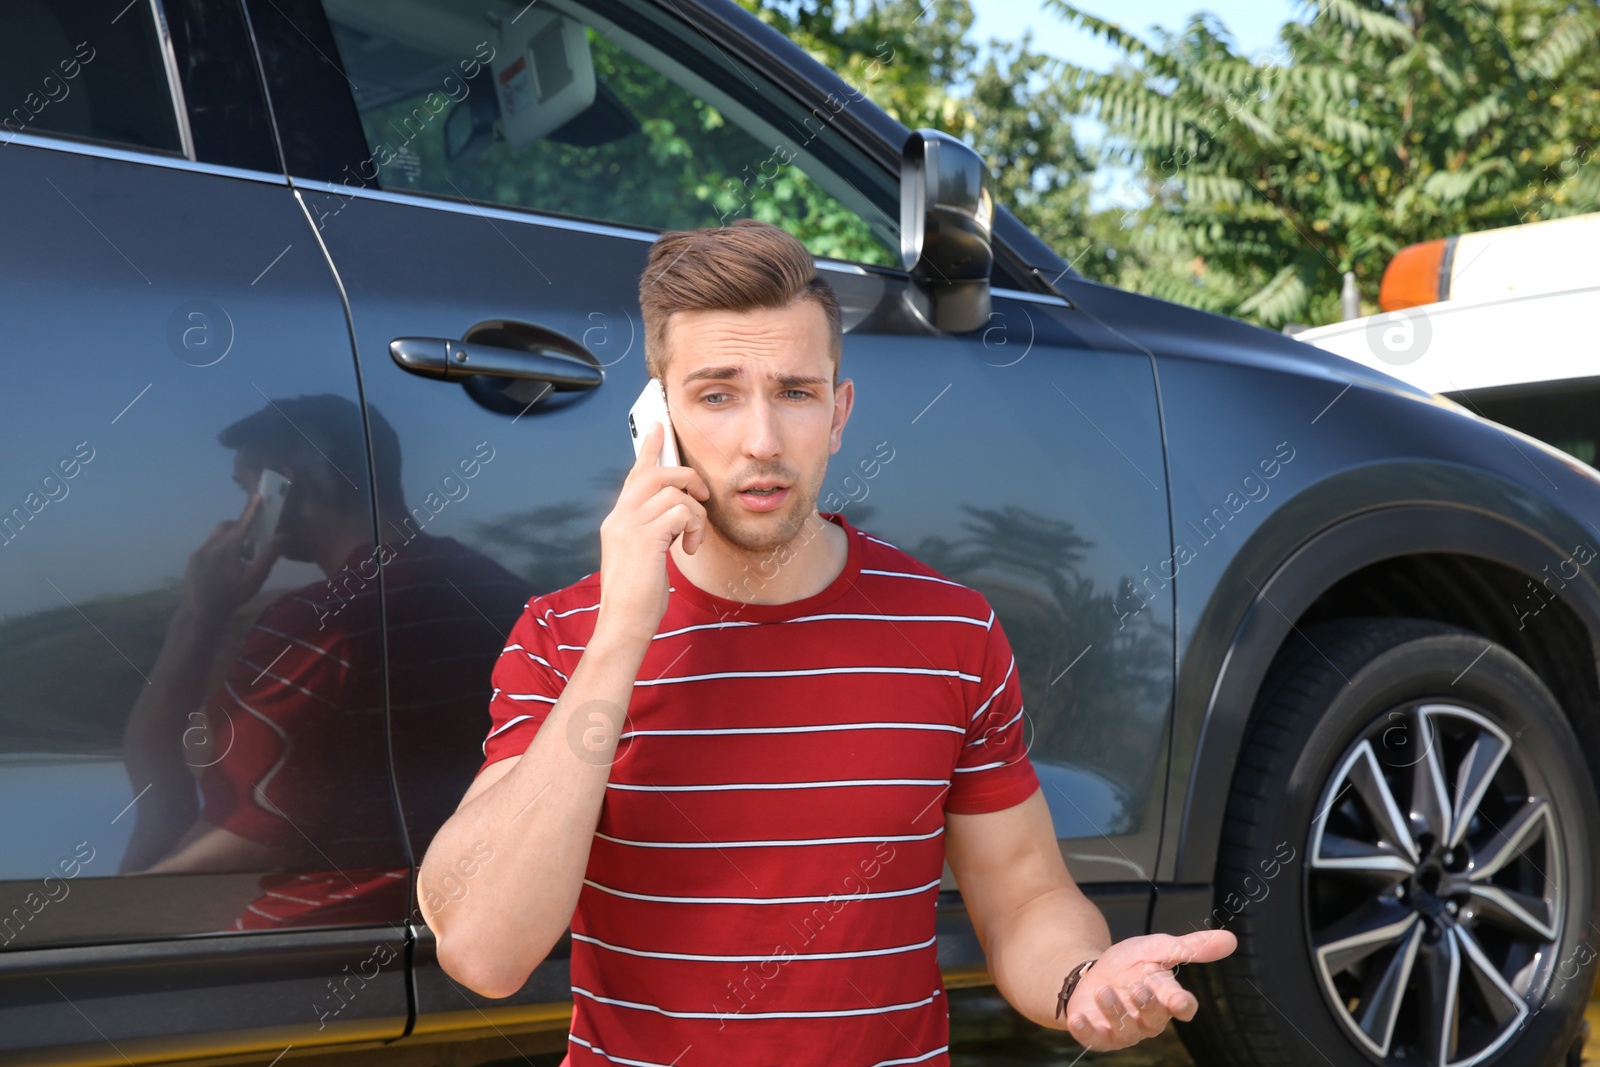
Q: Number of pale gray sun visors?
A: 1